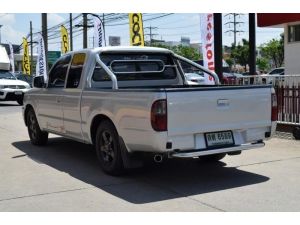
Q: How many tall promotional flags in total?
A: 7